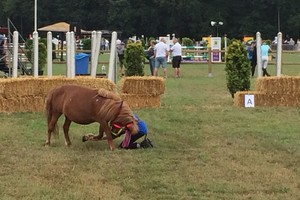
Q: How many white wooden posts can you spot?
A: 10